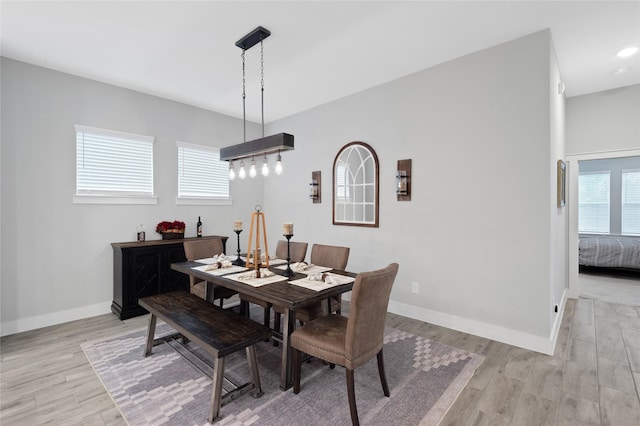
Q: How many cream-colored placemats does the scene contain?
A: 6